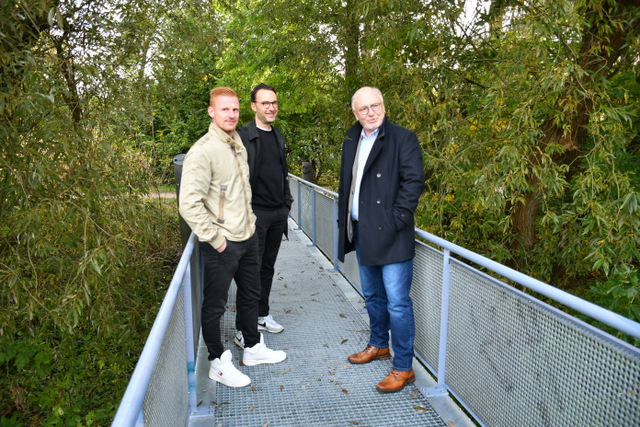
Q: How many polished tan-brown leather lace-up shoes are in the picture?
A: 2